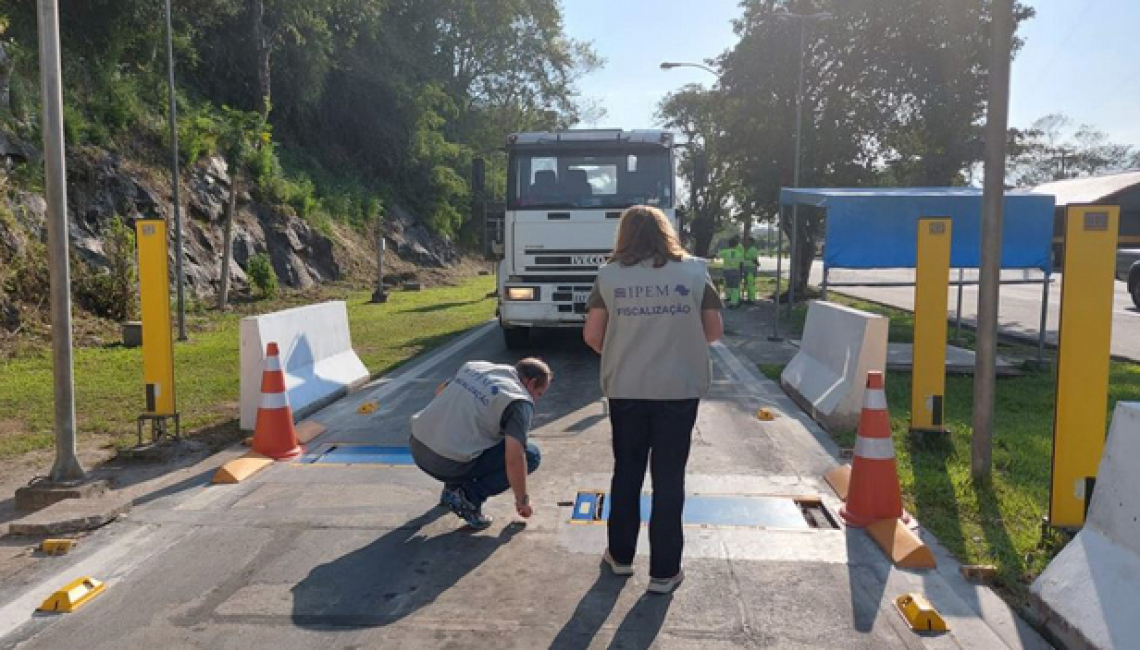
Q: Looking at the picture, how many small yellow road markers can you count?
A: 5